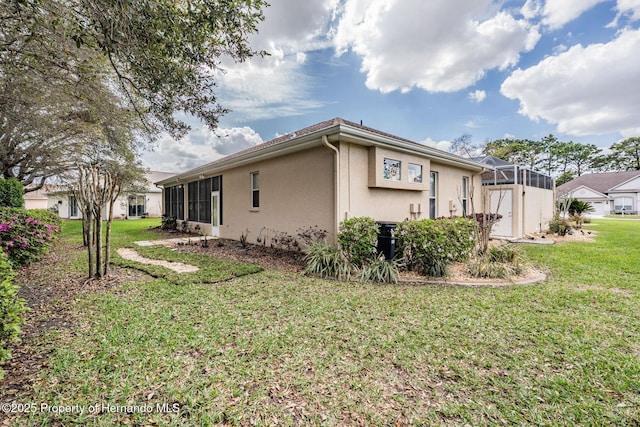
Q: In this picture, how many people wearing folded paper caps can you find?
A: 0